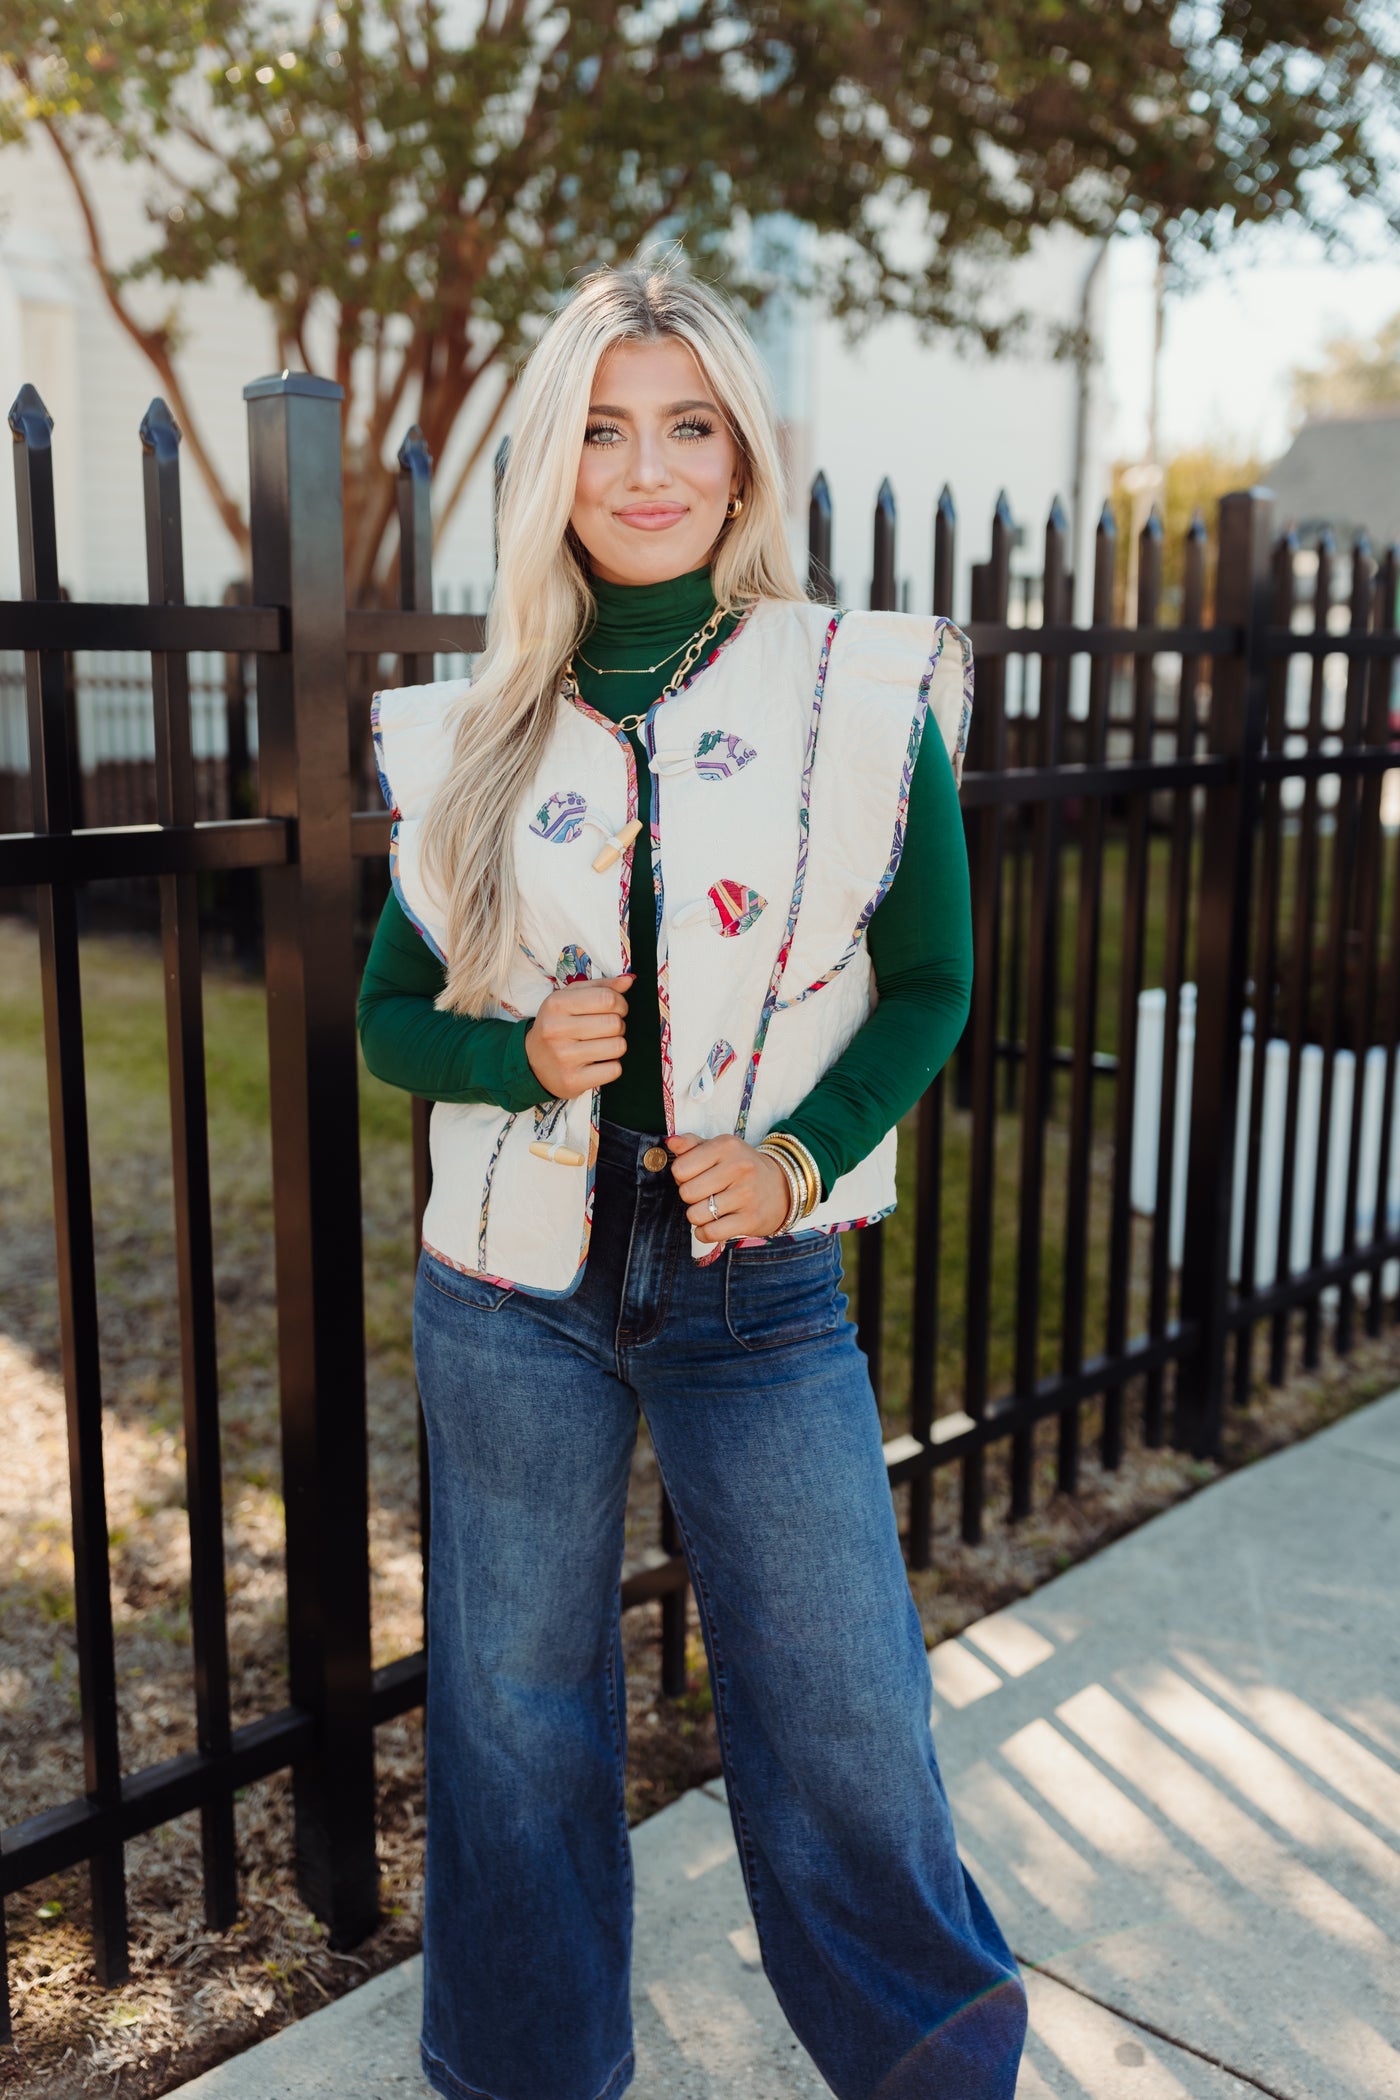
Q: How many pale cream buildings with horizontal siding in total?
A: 1